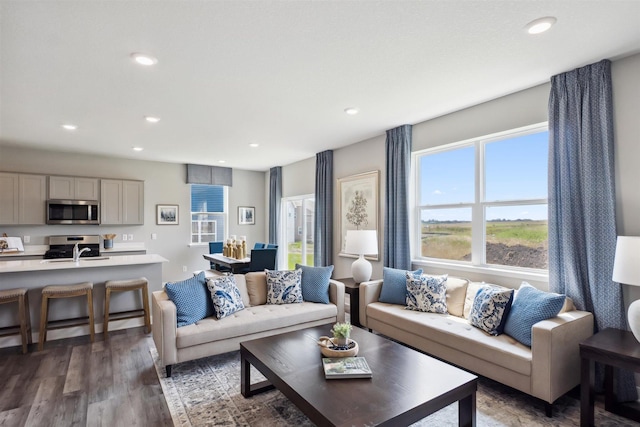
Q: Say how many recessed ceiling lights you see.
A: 8